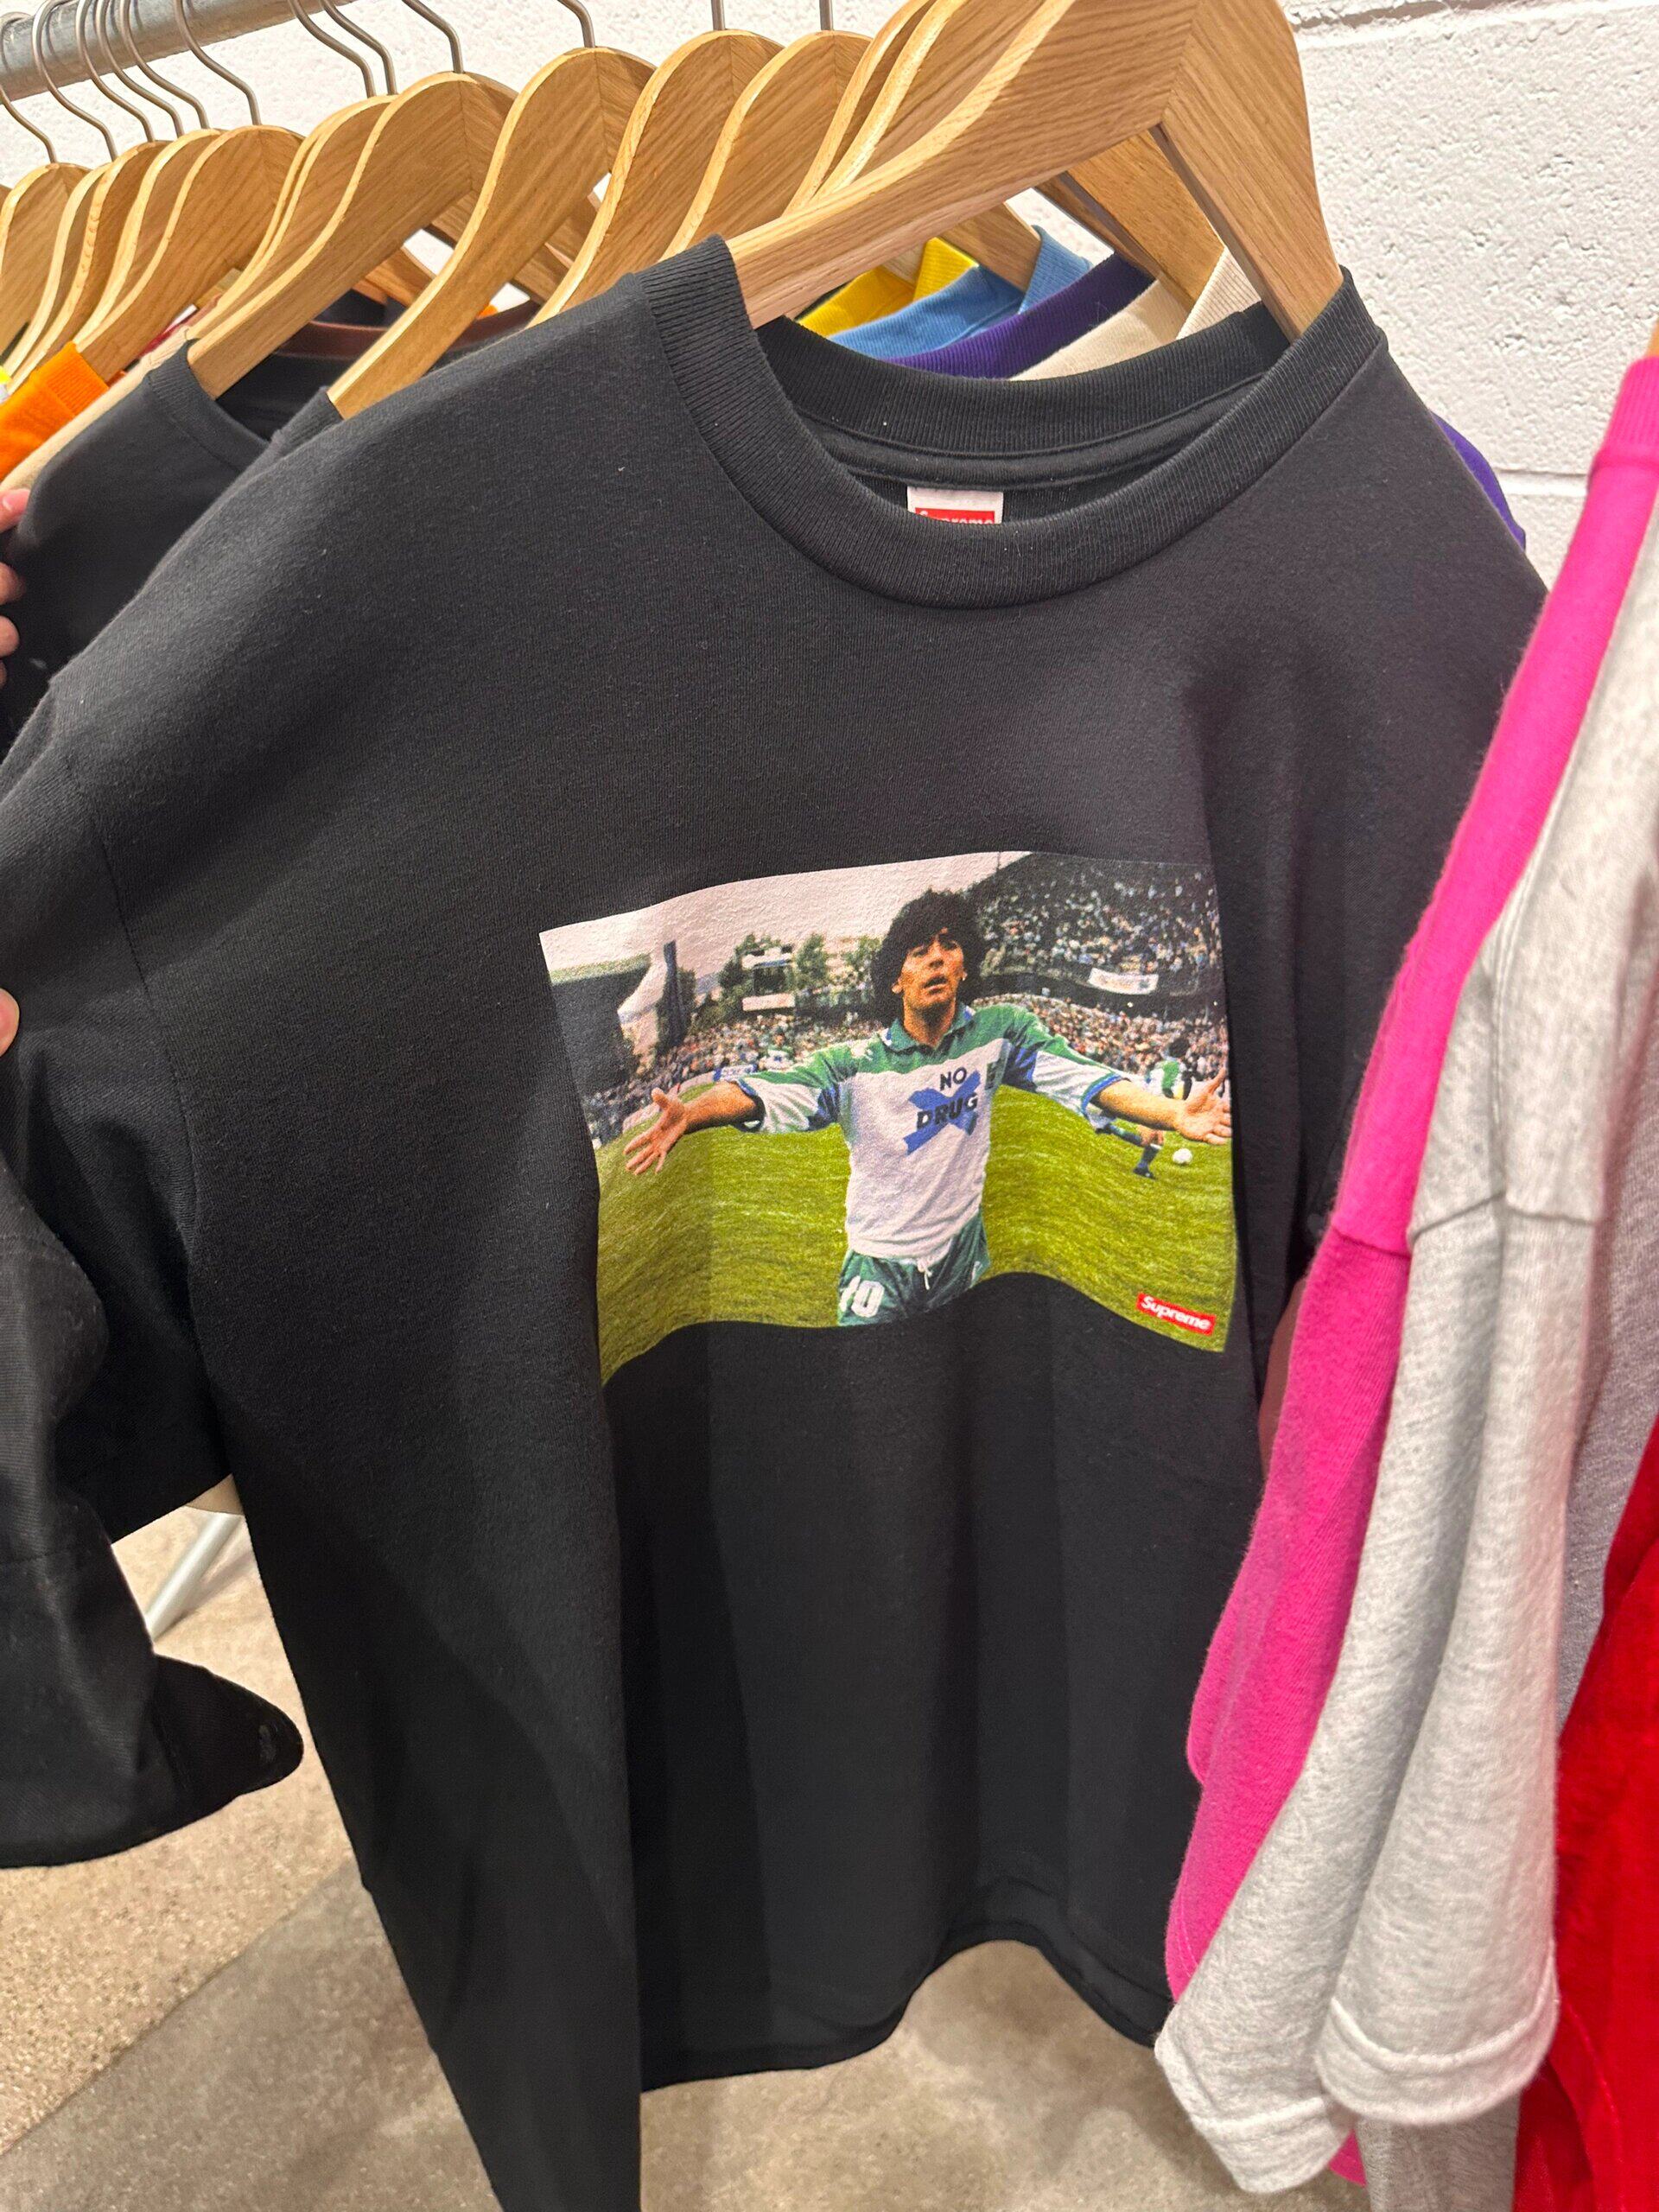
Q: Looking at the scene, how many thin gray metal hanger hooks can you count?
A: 12